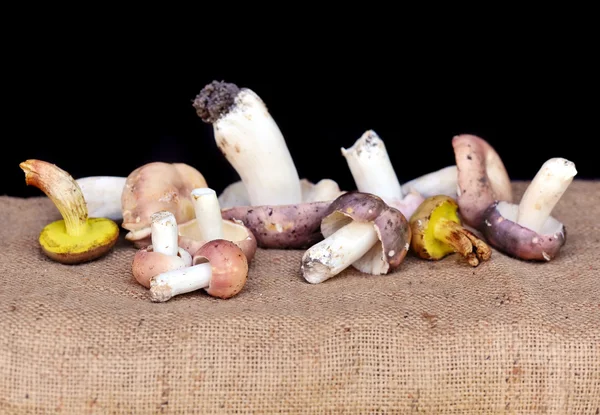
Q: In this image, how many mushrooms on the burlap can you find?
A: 11